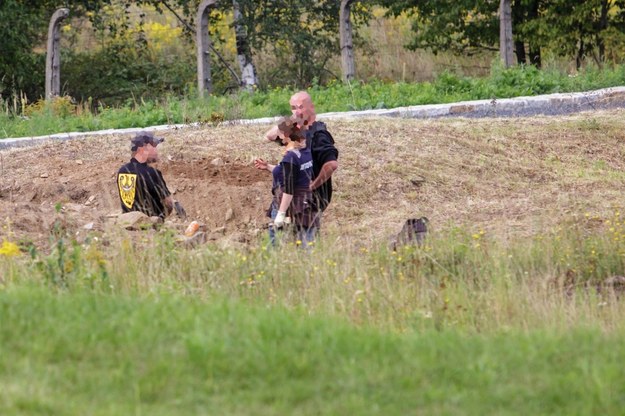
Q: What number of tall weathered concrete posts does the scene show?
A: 4